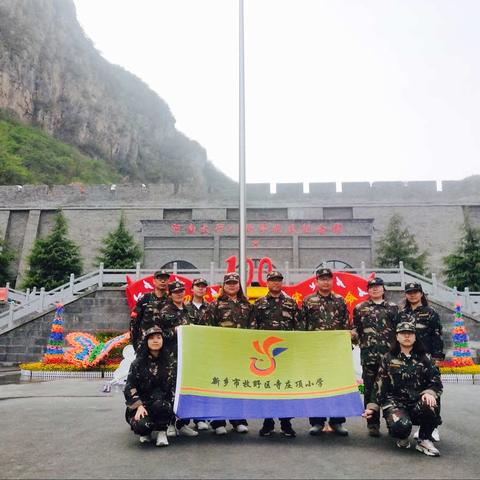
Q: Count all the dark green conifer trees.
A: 5